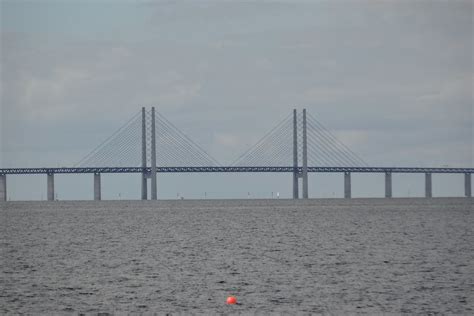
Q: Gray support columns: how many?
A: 11